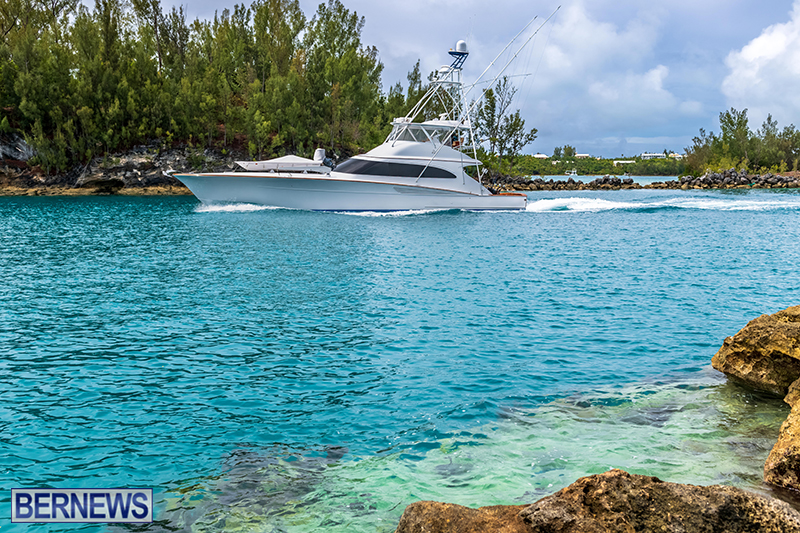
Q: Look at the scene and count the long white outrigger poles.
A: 2